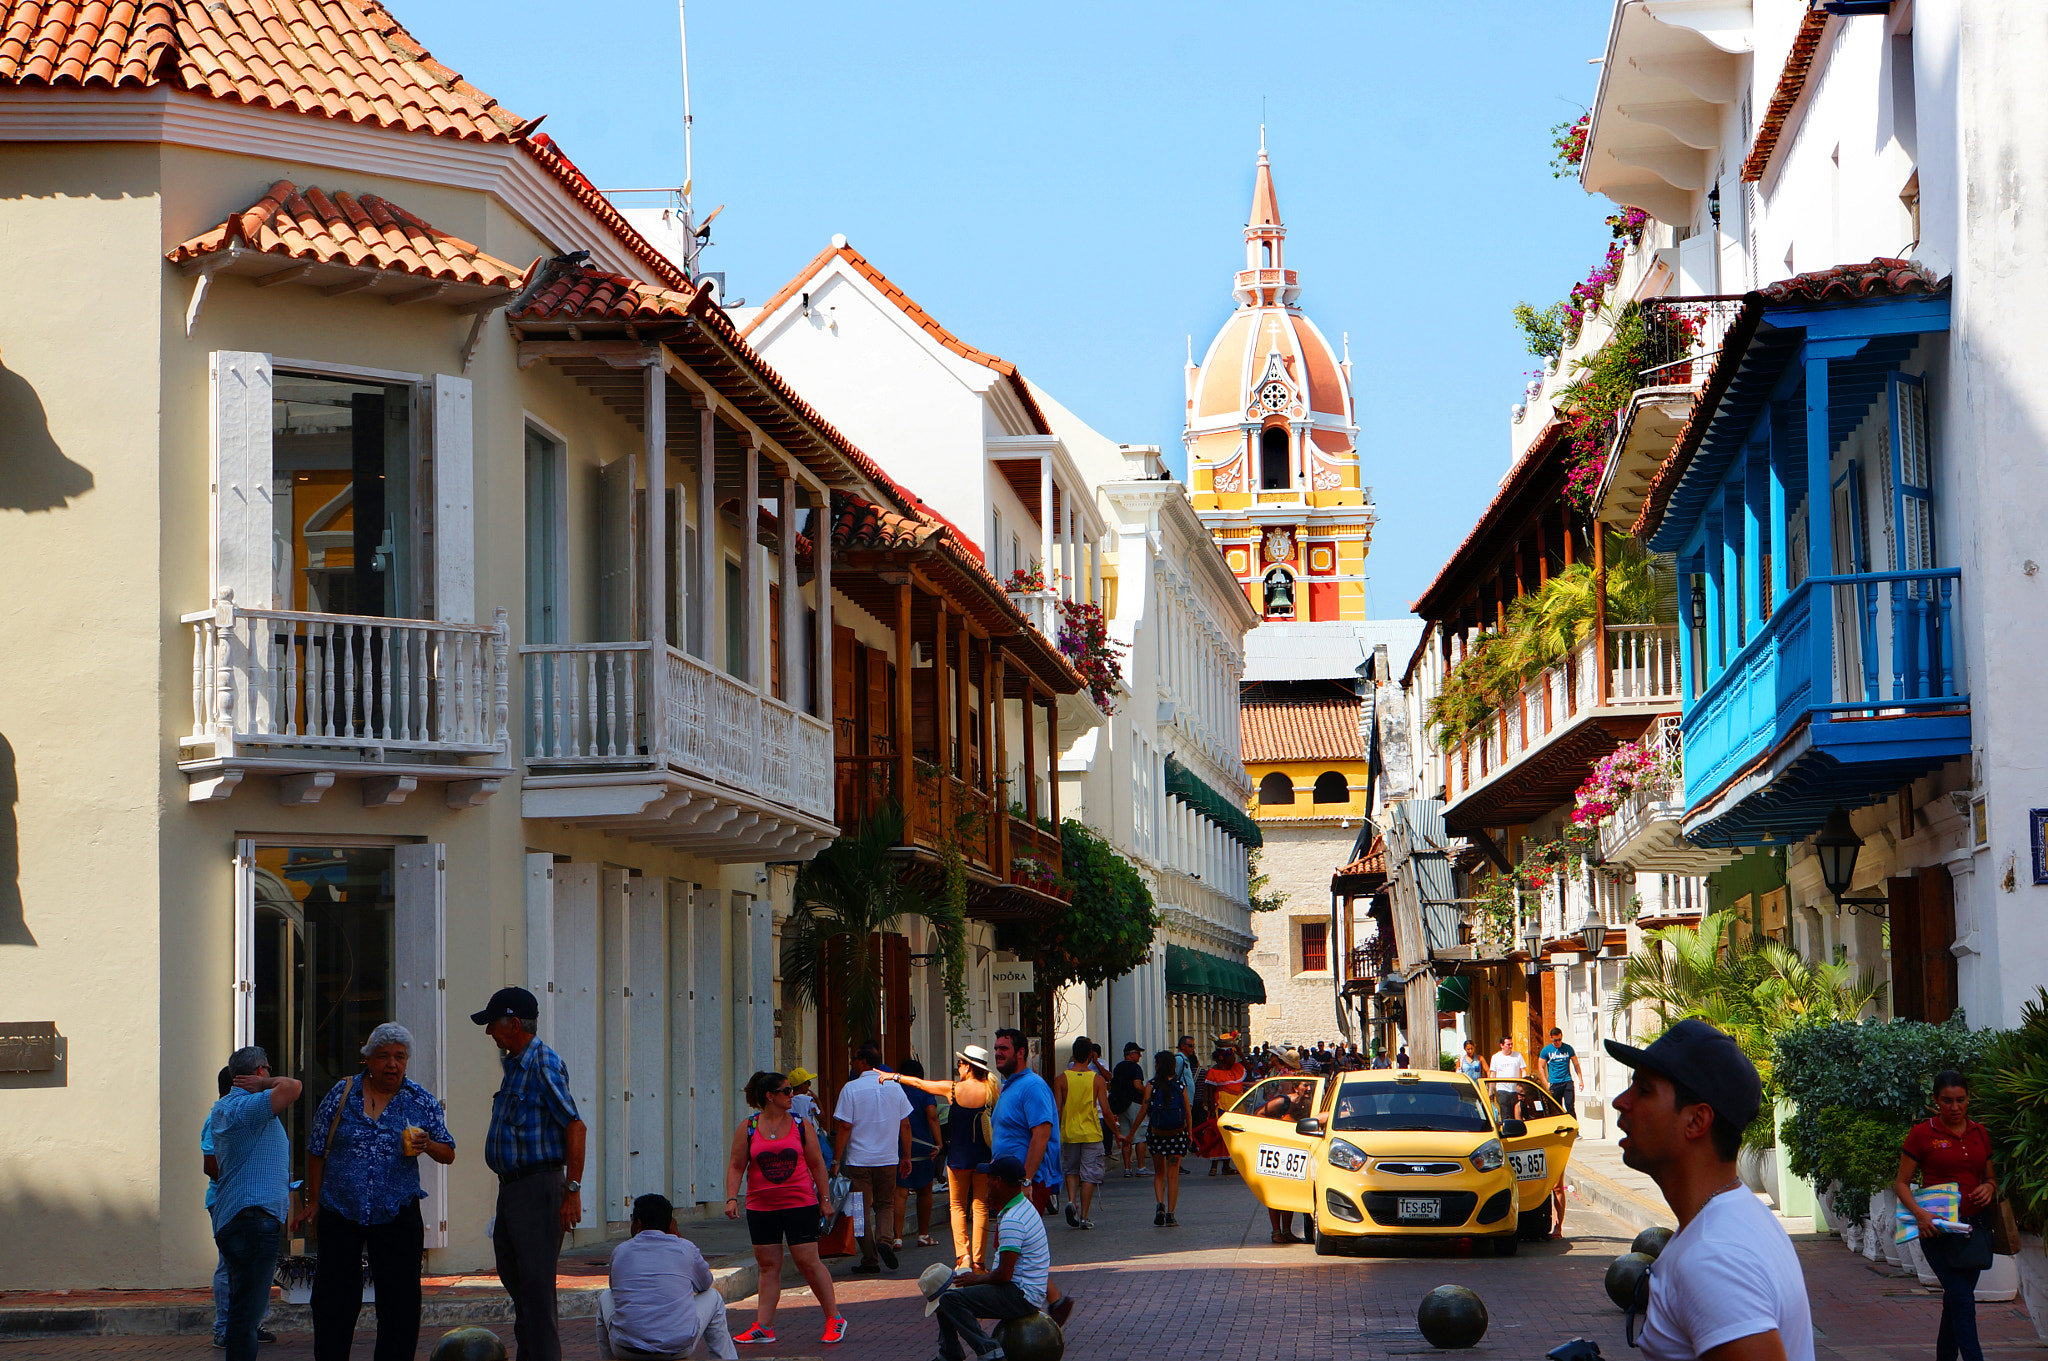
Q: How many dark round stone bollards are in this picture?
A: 5